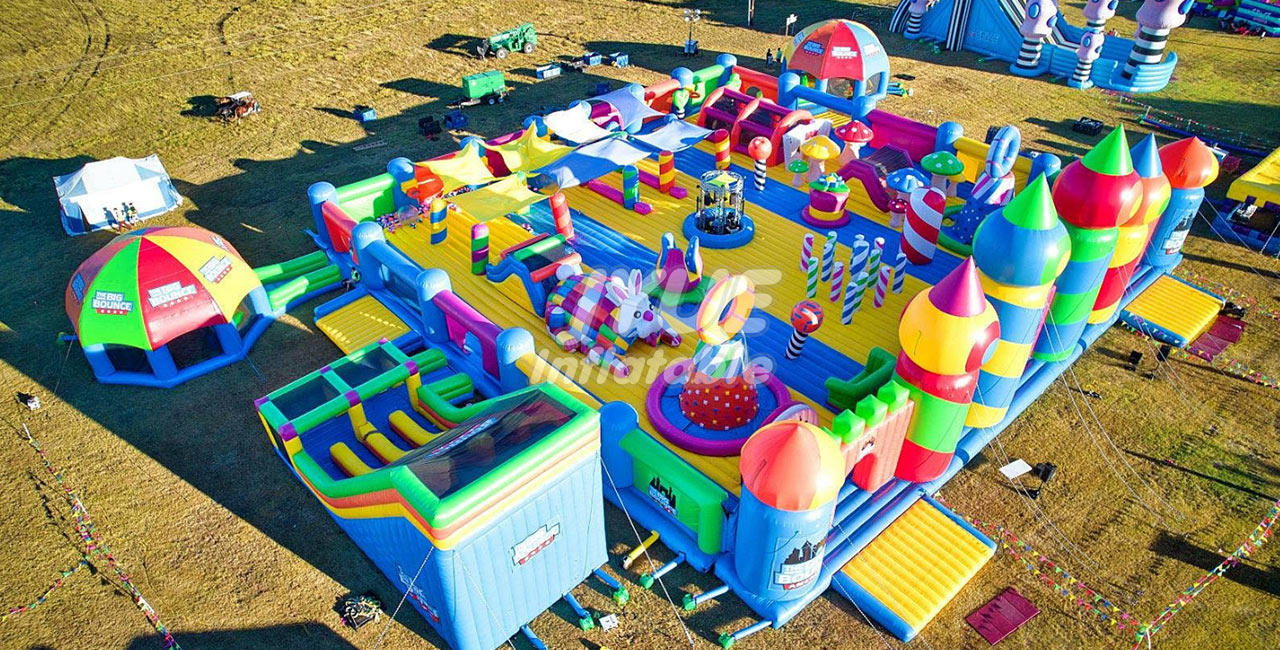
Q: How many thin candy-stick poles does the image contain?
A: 13